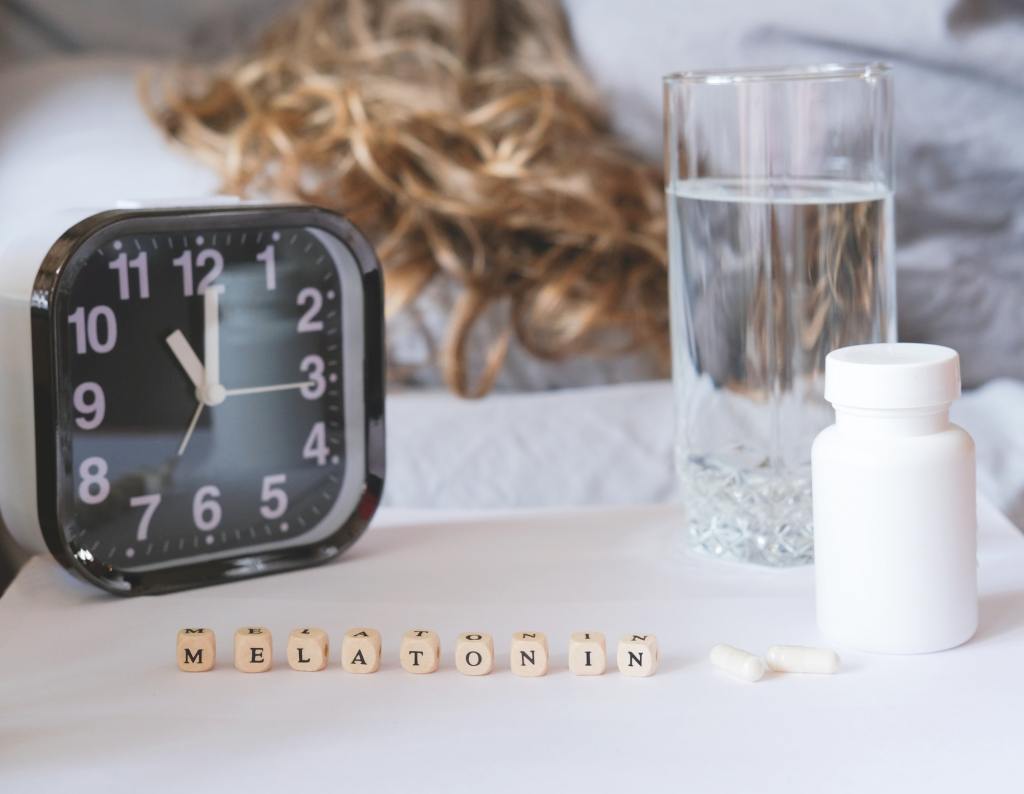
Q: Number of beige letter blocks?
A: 9